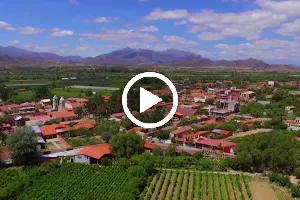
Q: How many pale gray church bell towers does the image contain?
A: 2